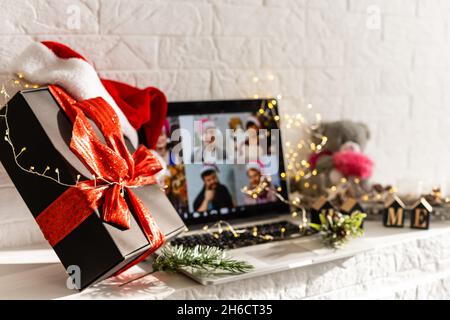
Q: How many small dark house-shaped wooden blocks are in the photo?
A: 4